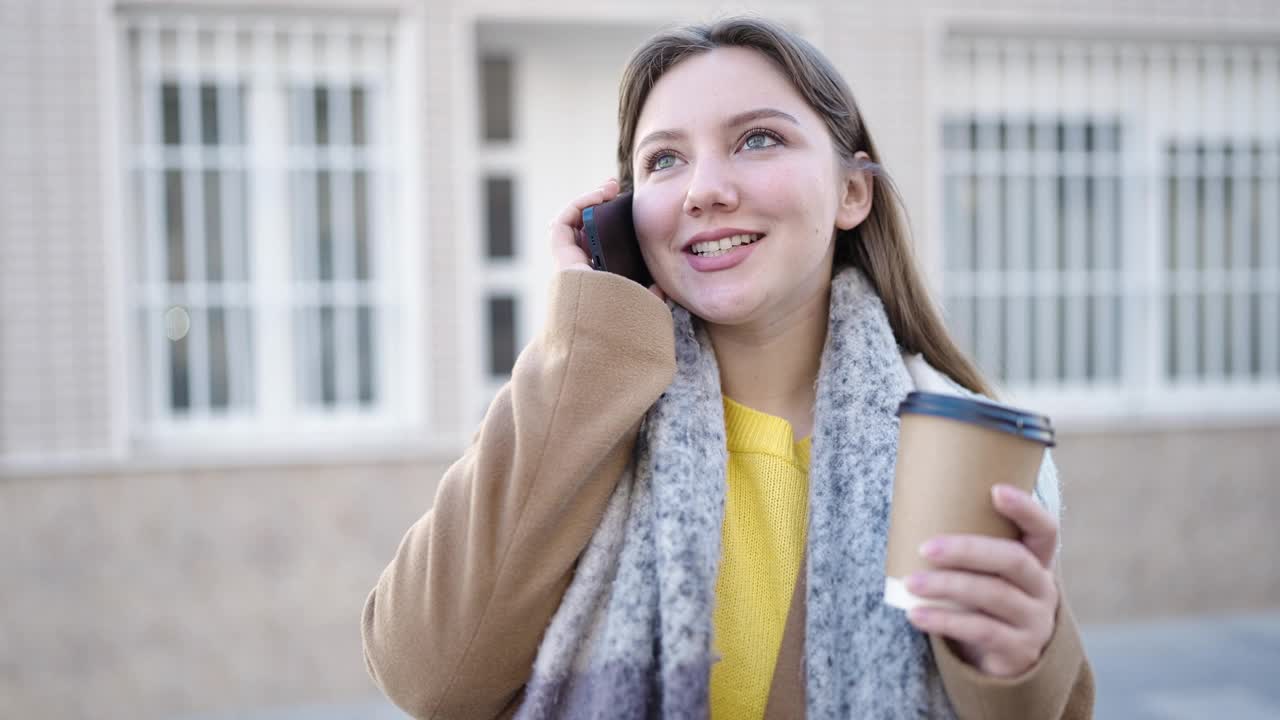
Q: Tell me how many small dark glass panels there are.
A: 3